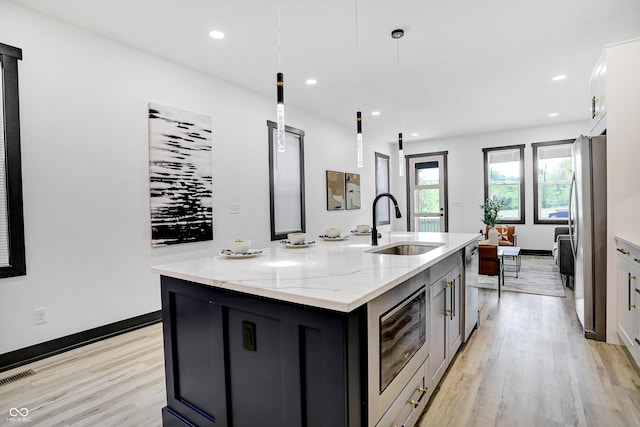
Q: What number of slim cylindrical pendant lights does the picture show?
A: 3